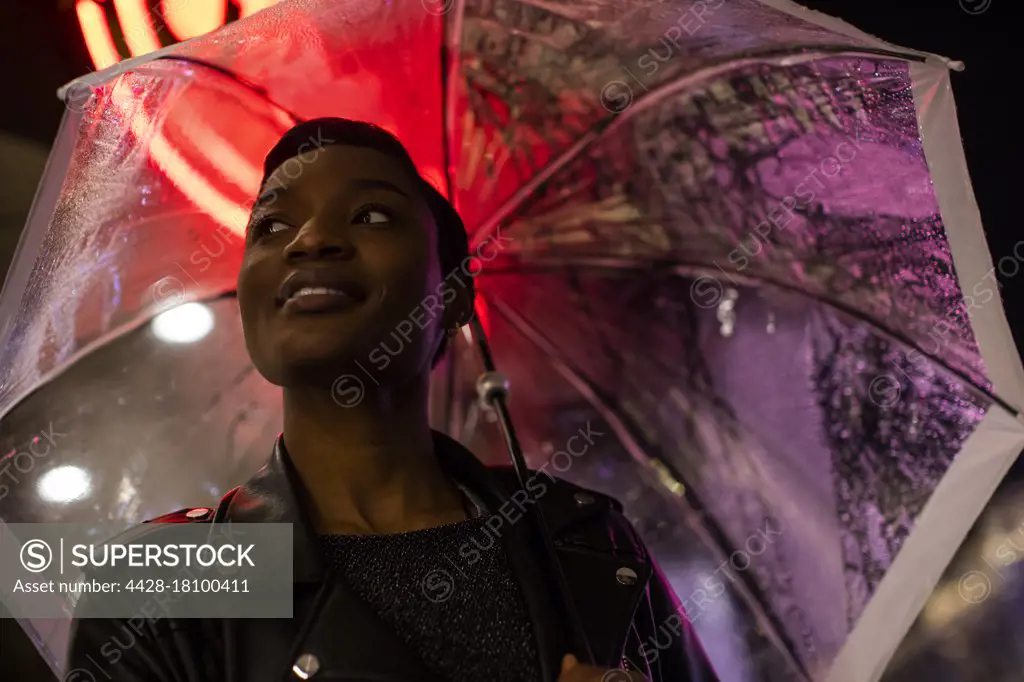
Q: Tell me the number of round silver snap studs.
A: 4